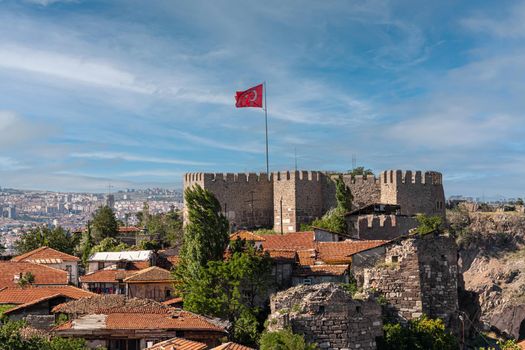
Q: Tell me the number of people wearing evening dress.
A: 0